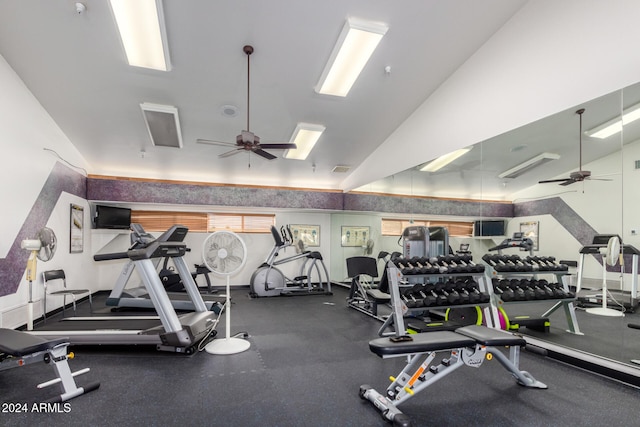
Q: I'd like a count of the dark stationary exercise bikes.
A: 1